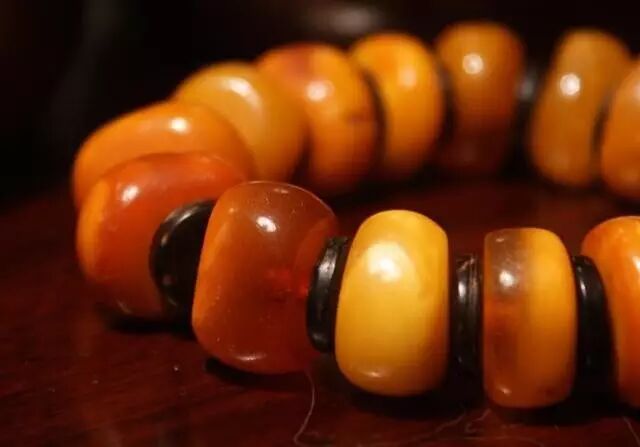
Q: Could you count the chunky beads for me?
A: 12